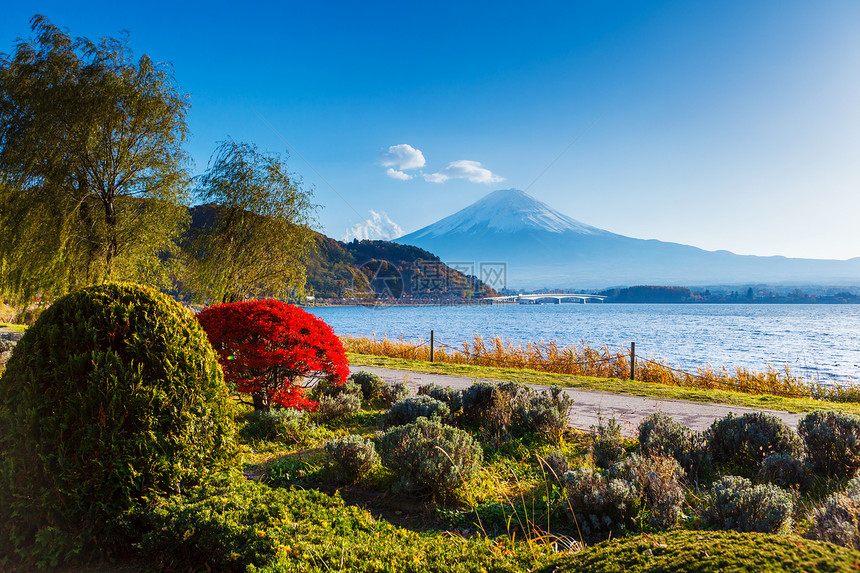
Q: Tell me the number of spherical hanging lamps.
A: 0